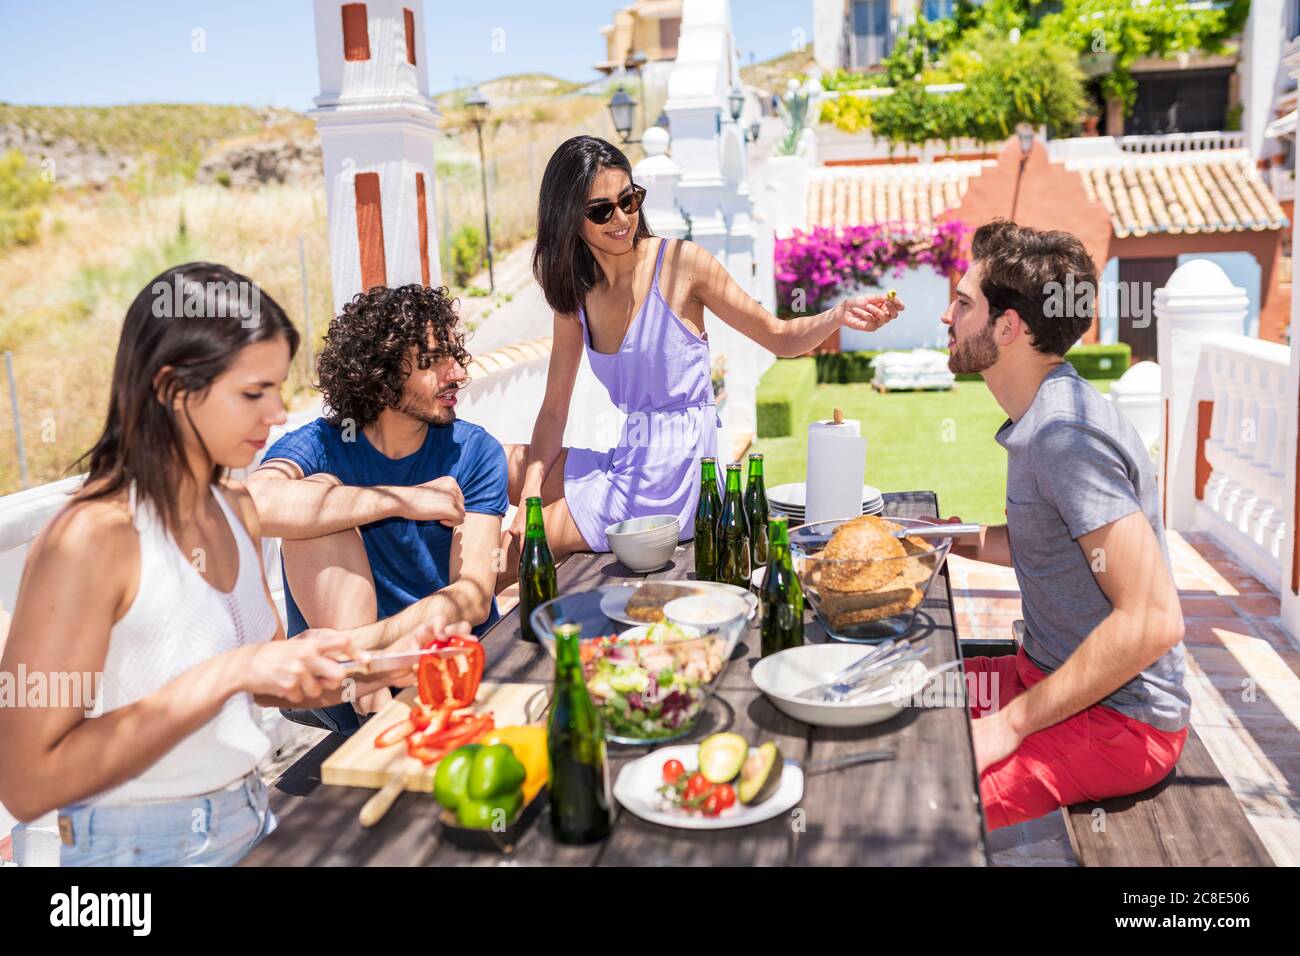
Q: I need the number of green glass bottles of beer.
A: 6